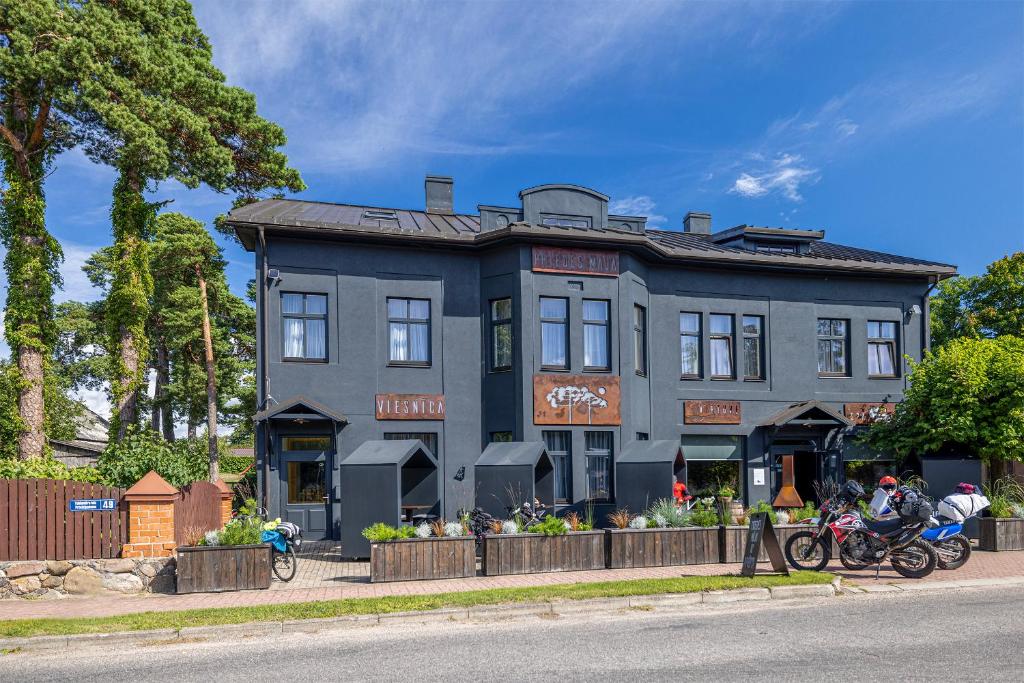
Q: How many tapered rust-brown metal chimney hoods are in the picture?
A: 1